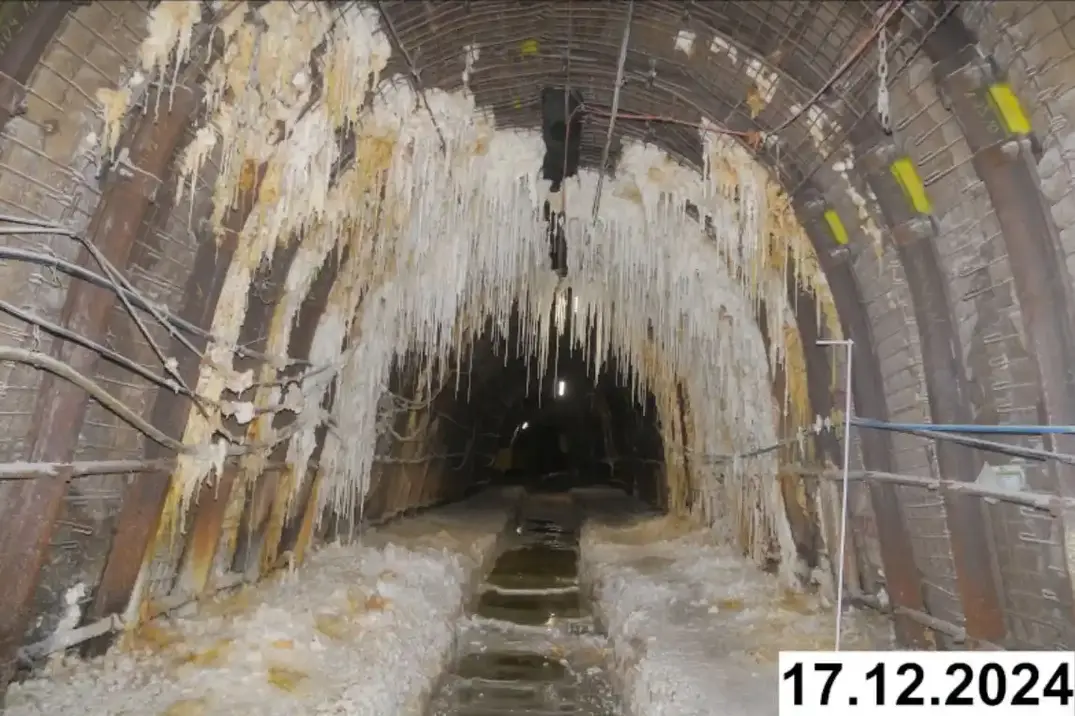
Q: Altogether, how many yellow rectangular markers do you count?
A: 3